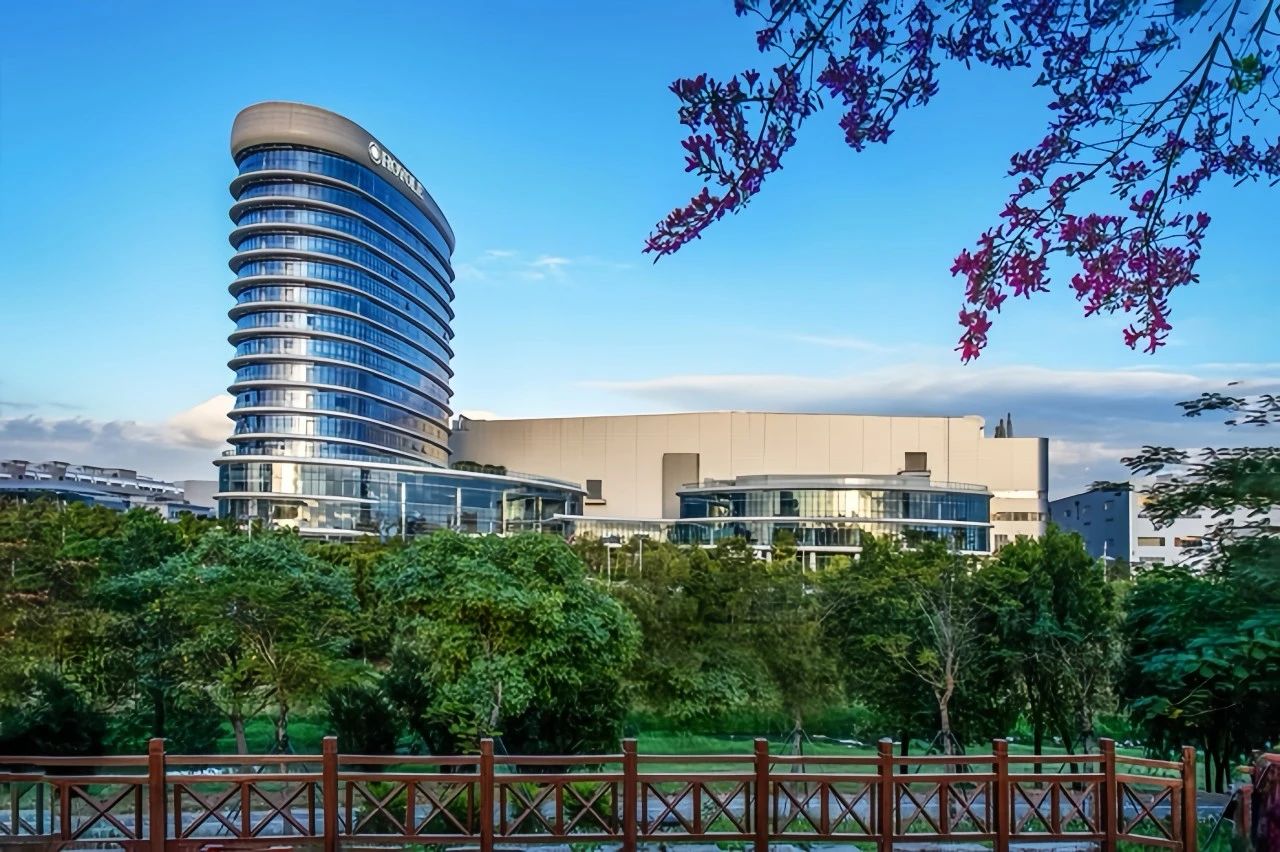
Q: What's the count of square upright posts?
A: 9